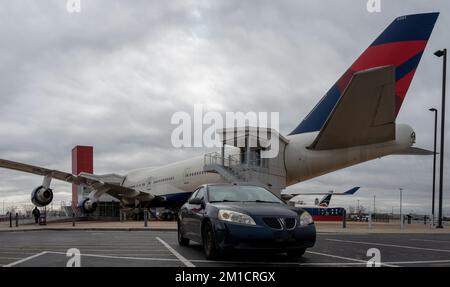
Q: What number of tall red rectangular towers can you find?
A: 1